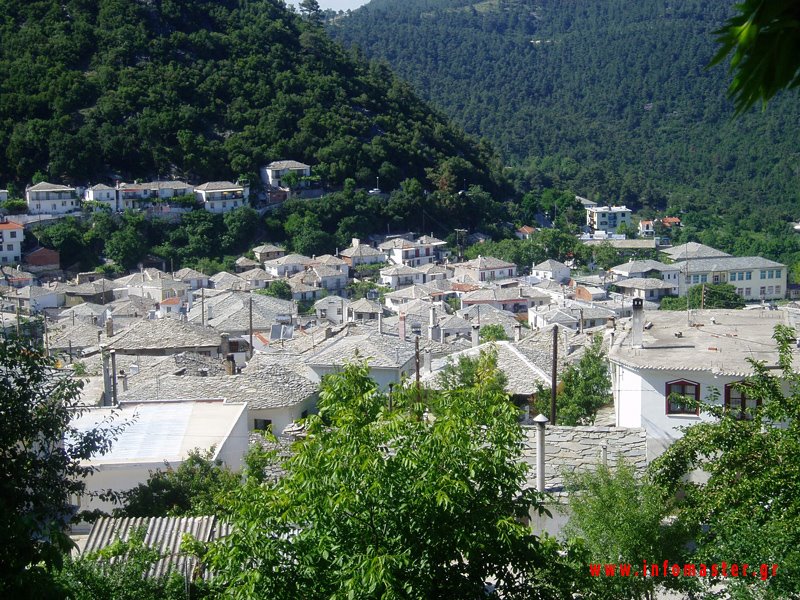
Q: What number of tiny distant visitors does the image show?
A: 0